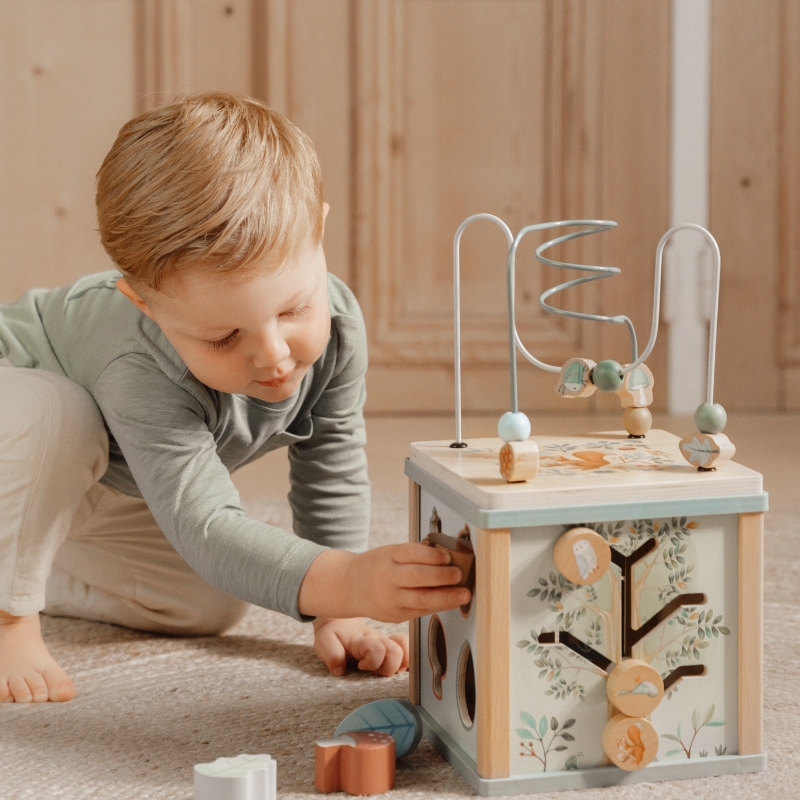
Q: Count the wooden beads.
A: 8